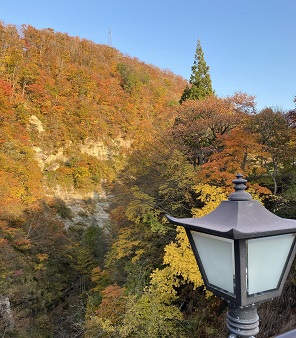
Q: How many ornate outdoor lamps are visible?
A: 1